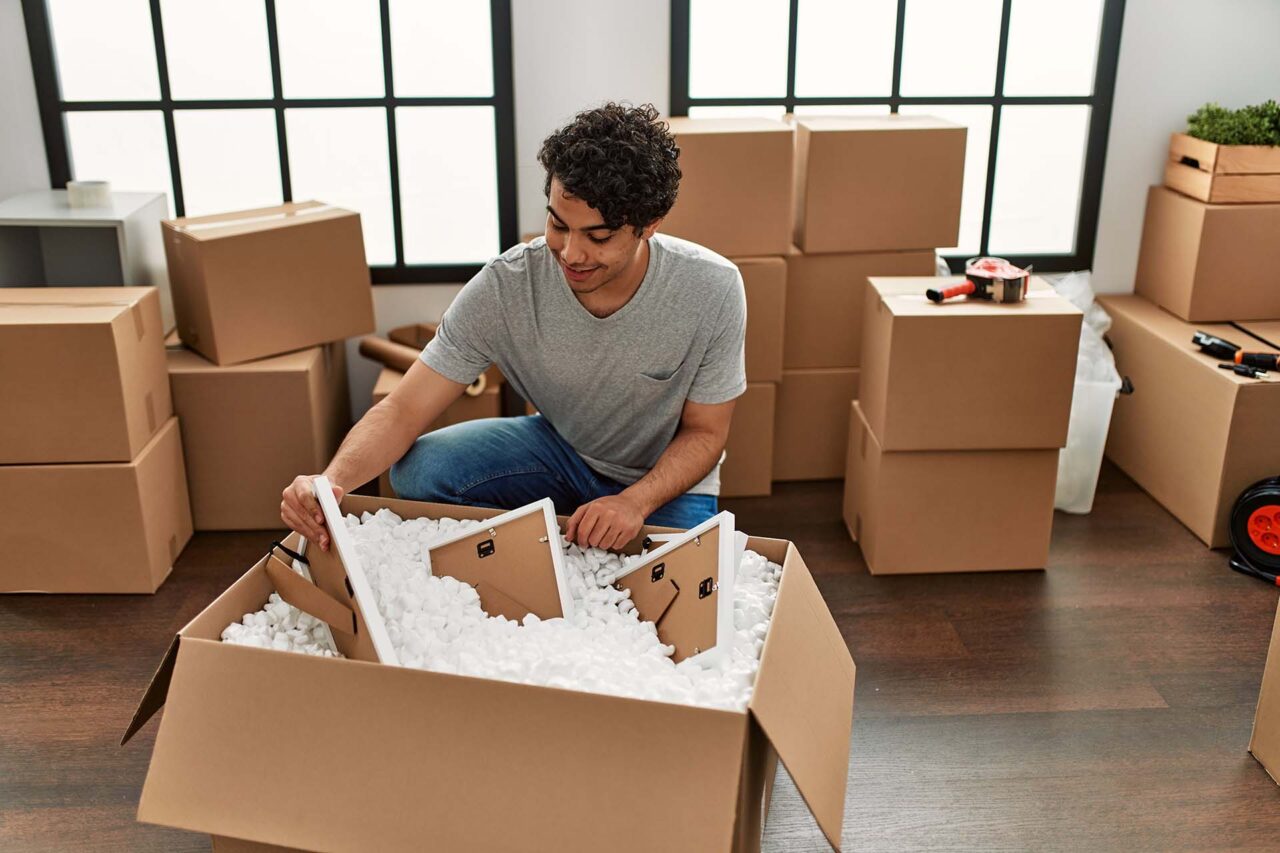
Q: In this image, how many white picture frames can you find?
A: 4